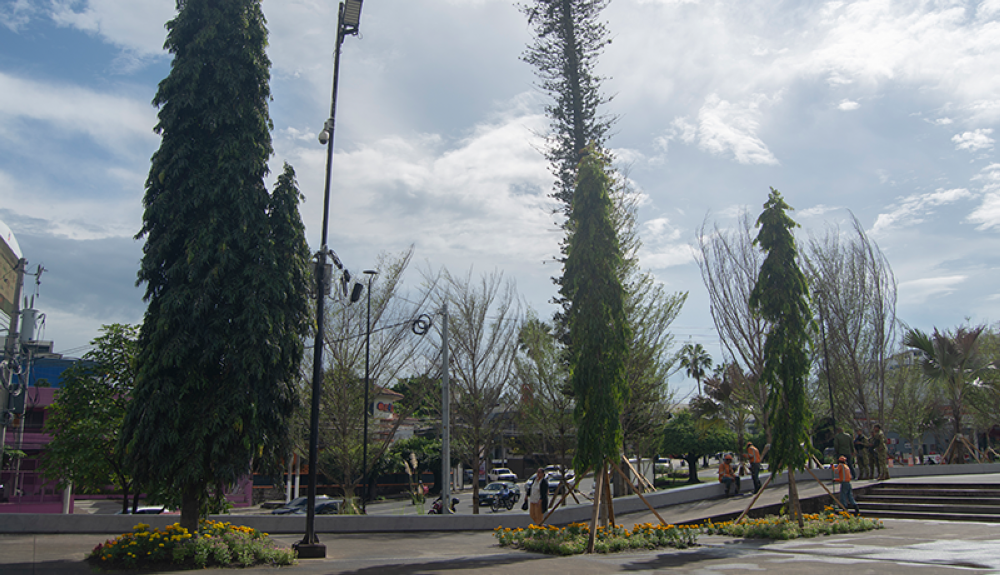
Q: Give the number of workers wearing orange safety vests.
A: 3